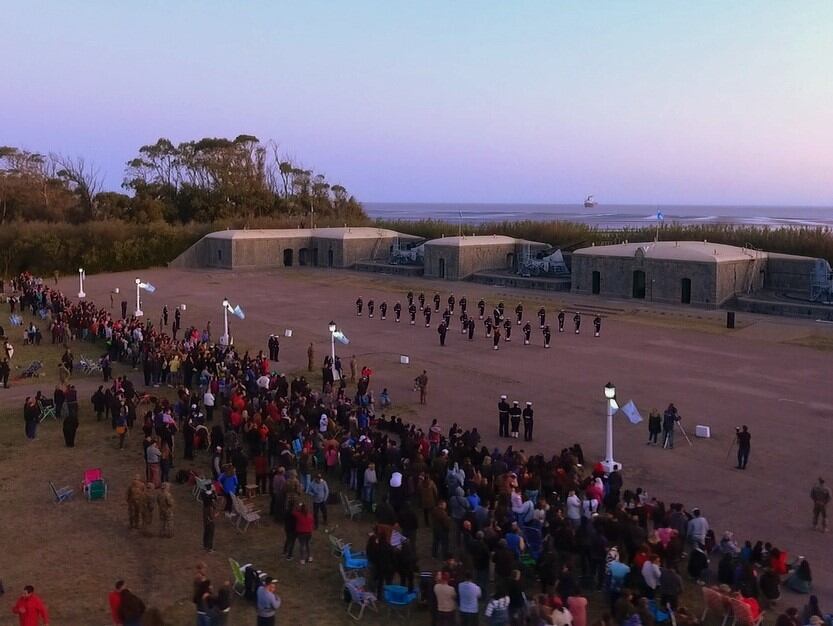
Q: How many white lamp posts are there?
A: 5